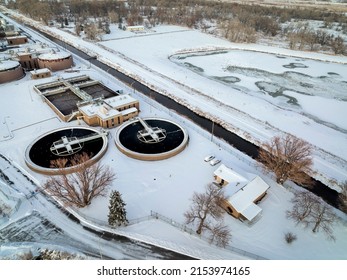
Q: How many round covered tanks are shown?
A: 2